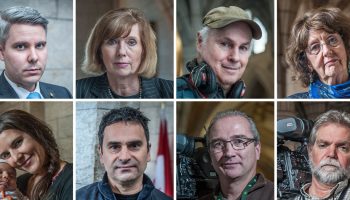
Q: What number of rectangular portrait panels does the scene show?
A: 8